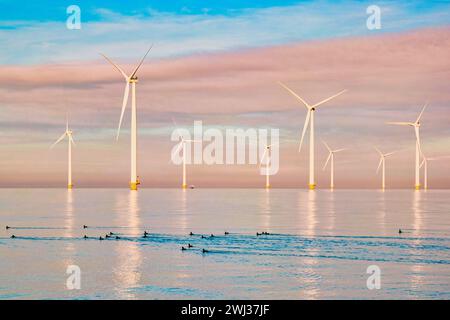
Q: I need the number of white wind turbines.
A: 9